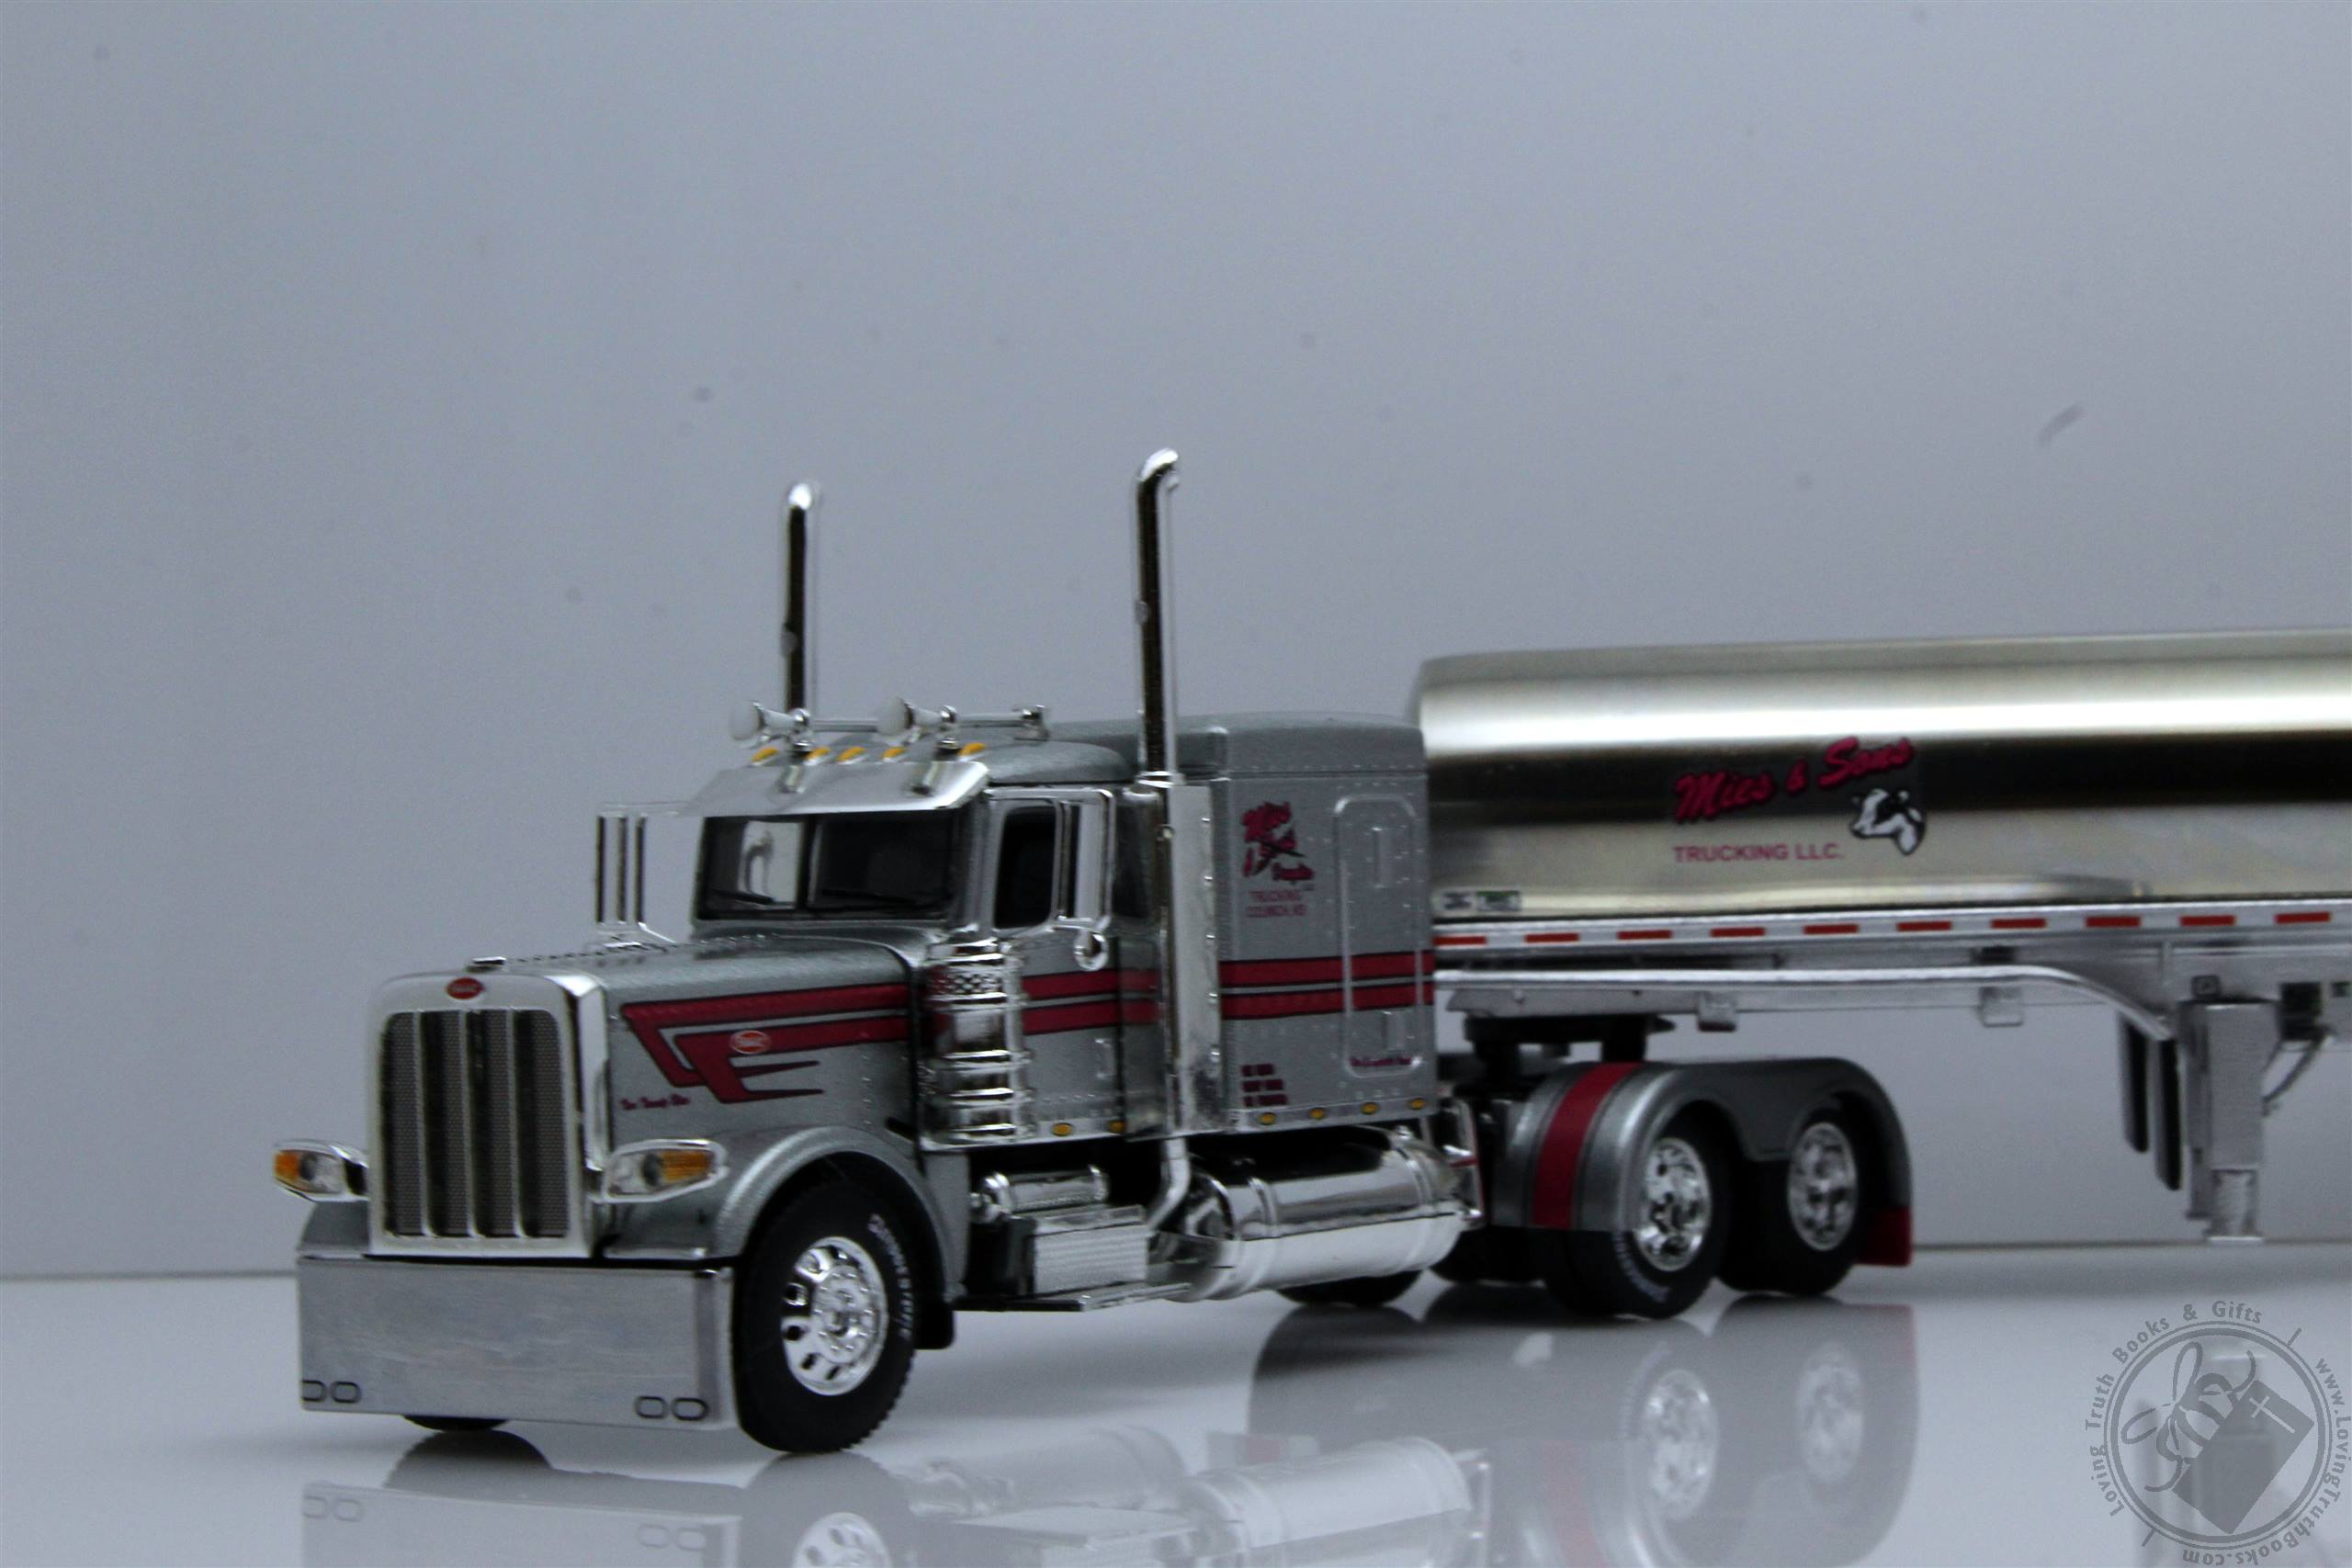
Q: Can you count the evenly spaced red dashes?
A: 10